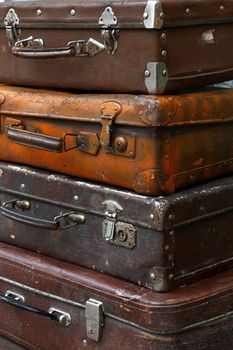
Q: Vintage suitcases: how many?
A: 4